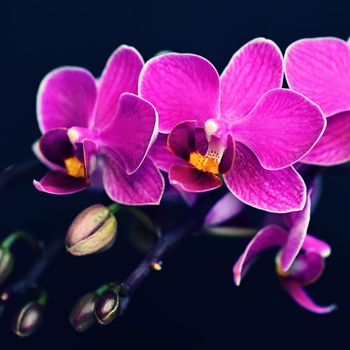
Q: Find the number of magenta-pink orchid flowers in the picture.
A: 4